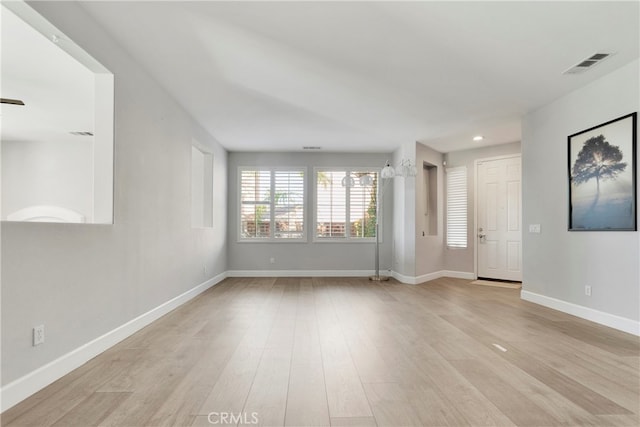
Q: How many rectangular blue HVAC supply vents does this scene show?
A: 0